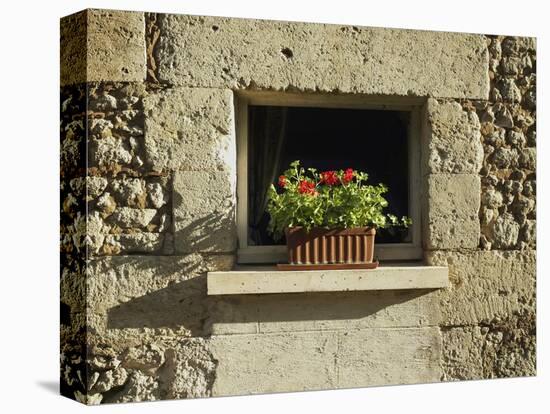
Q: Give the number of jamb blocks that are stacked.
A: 4